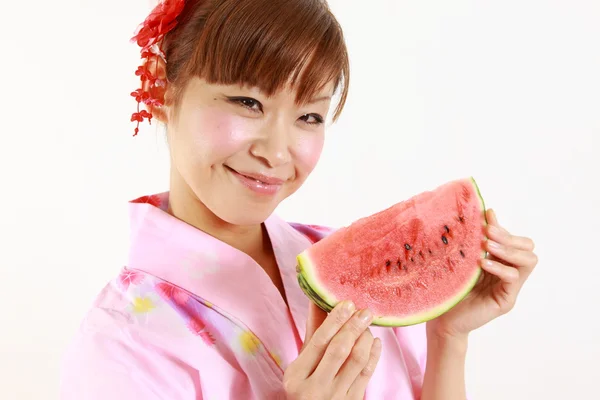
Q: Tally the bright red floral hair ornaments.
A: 1